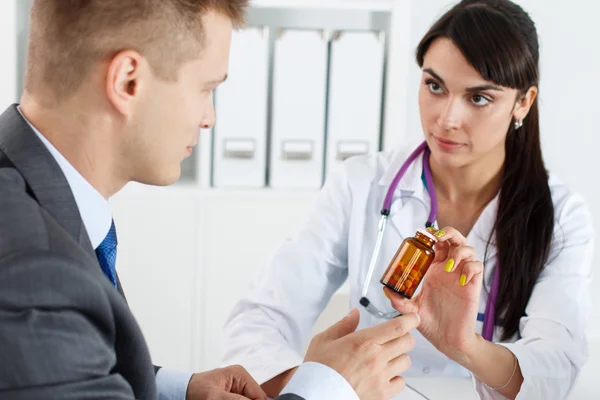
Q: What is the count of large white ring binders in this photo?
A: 3